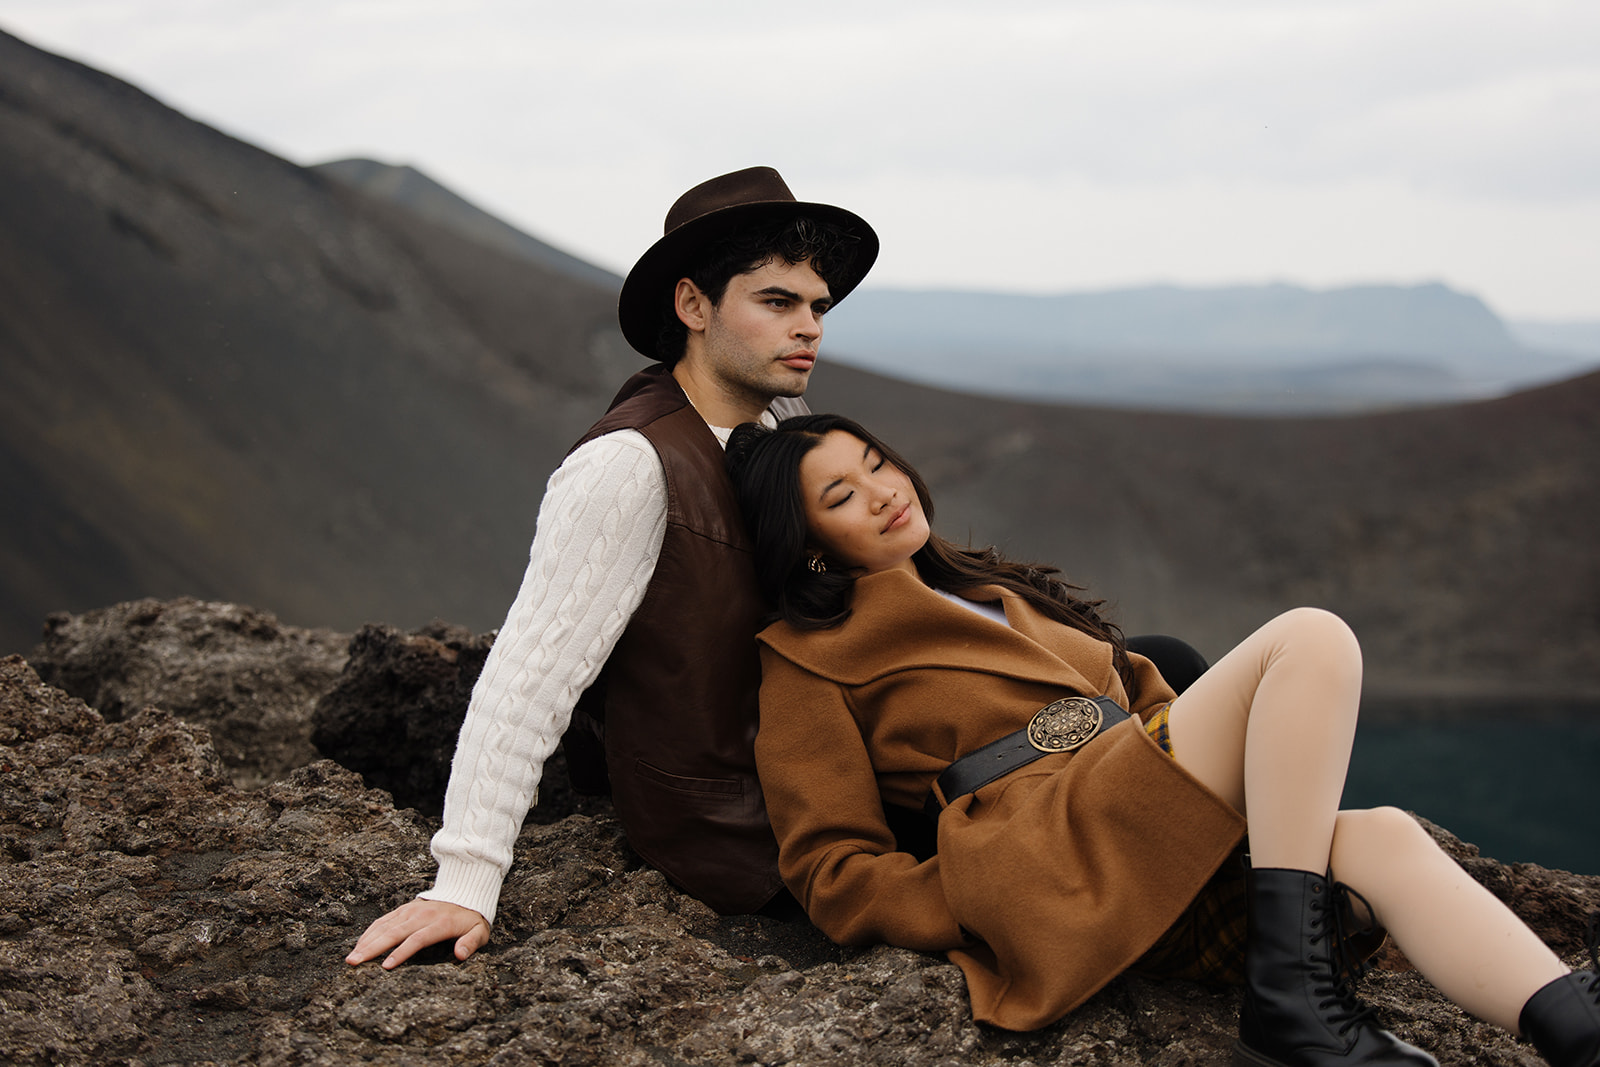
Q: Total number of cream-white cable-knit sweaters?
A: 1